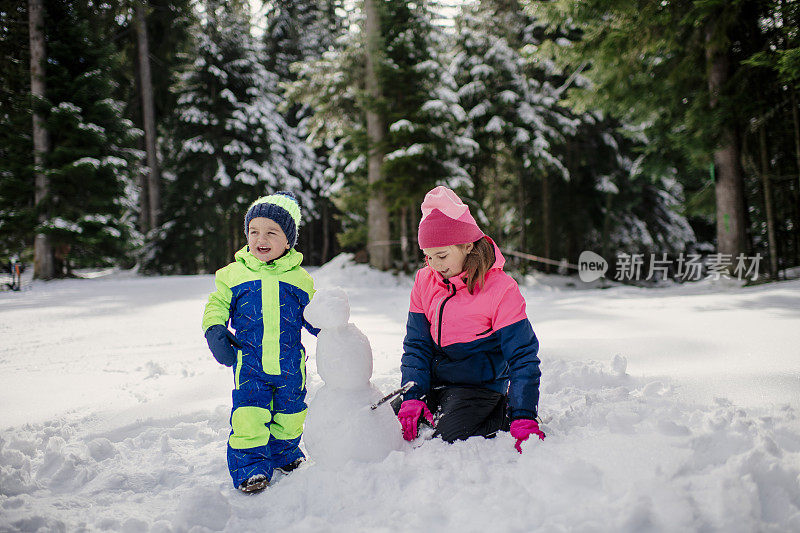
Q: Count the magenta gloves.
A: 2